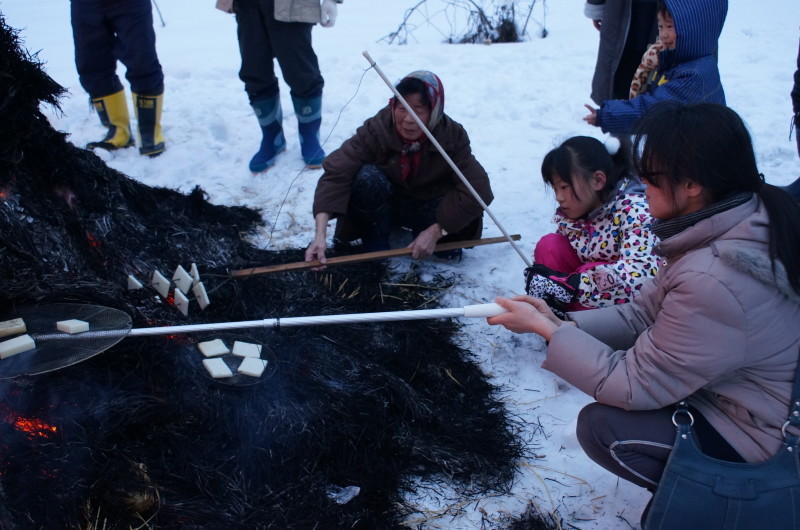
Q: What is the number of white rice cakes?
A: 13